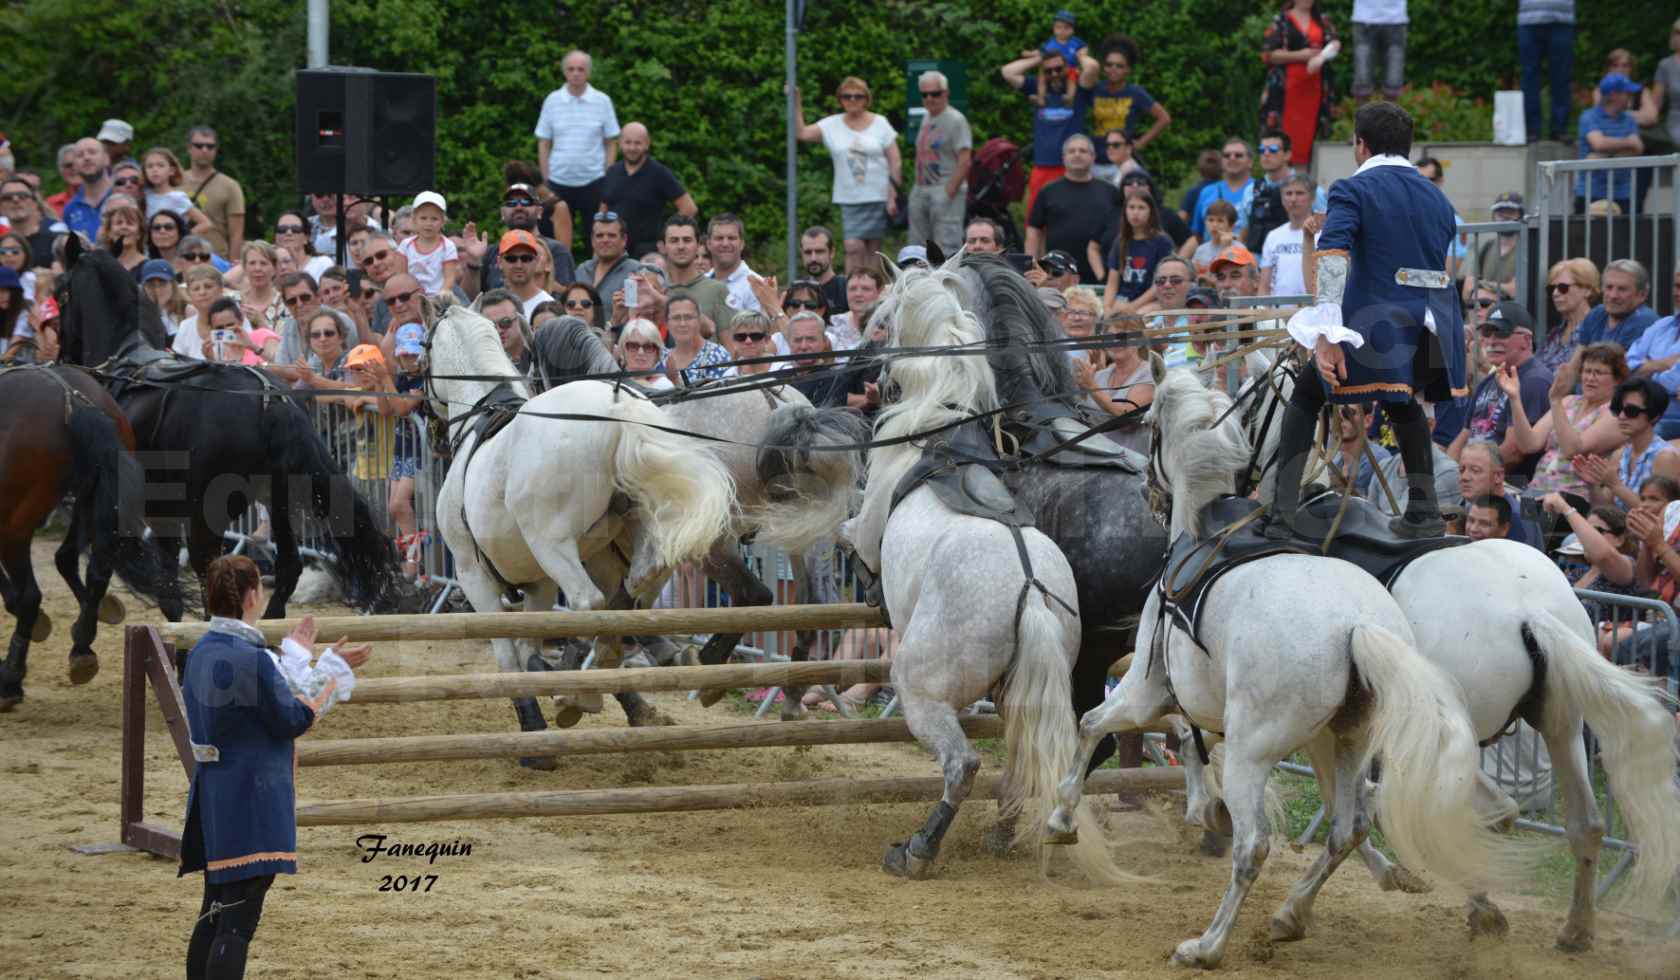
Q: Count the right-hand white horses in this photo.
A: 2